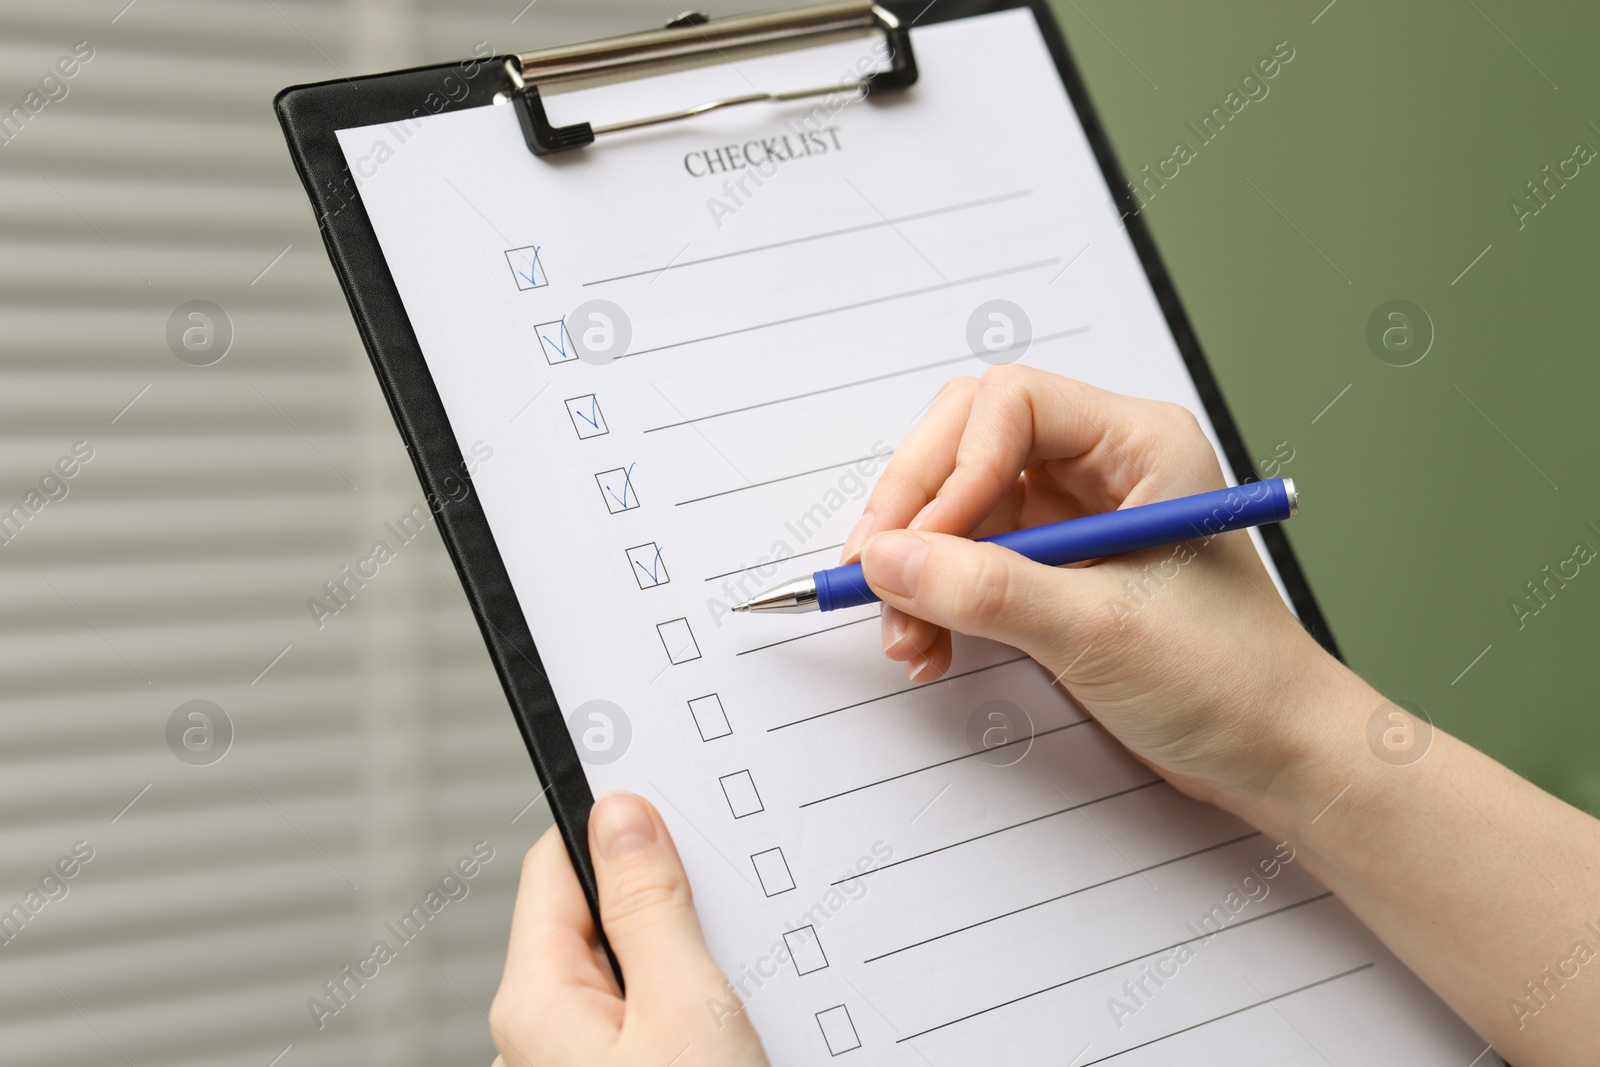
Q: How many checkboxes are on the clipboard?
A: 11